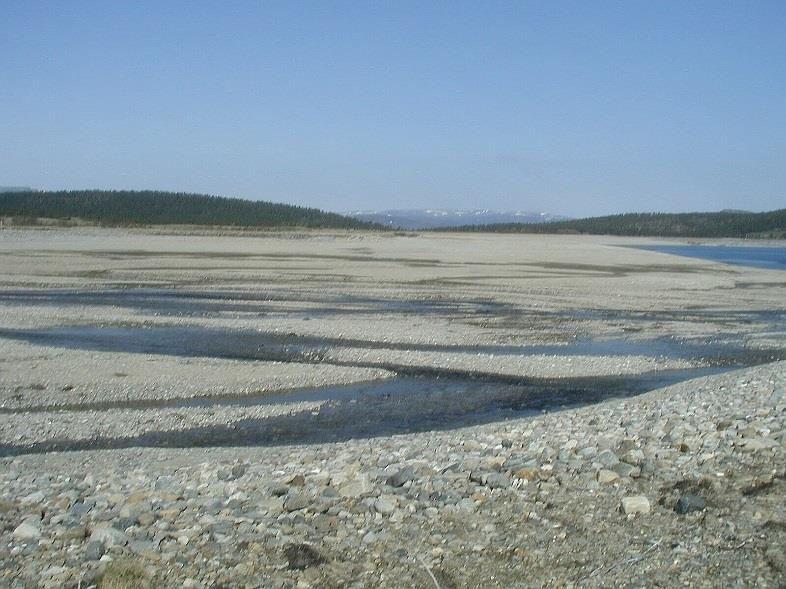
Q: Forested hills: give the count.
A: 2